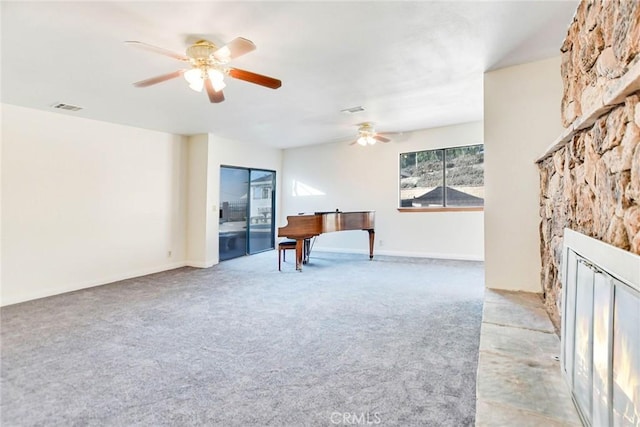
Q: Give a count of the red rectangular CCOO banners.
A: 0